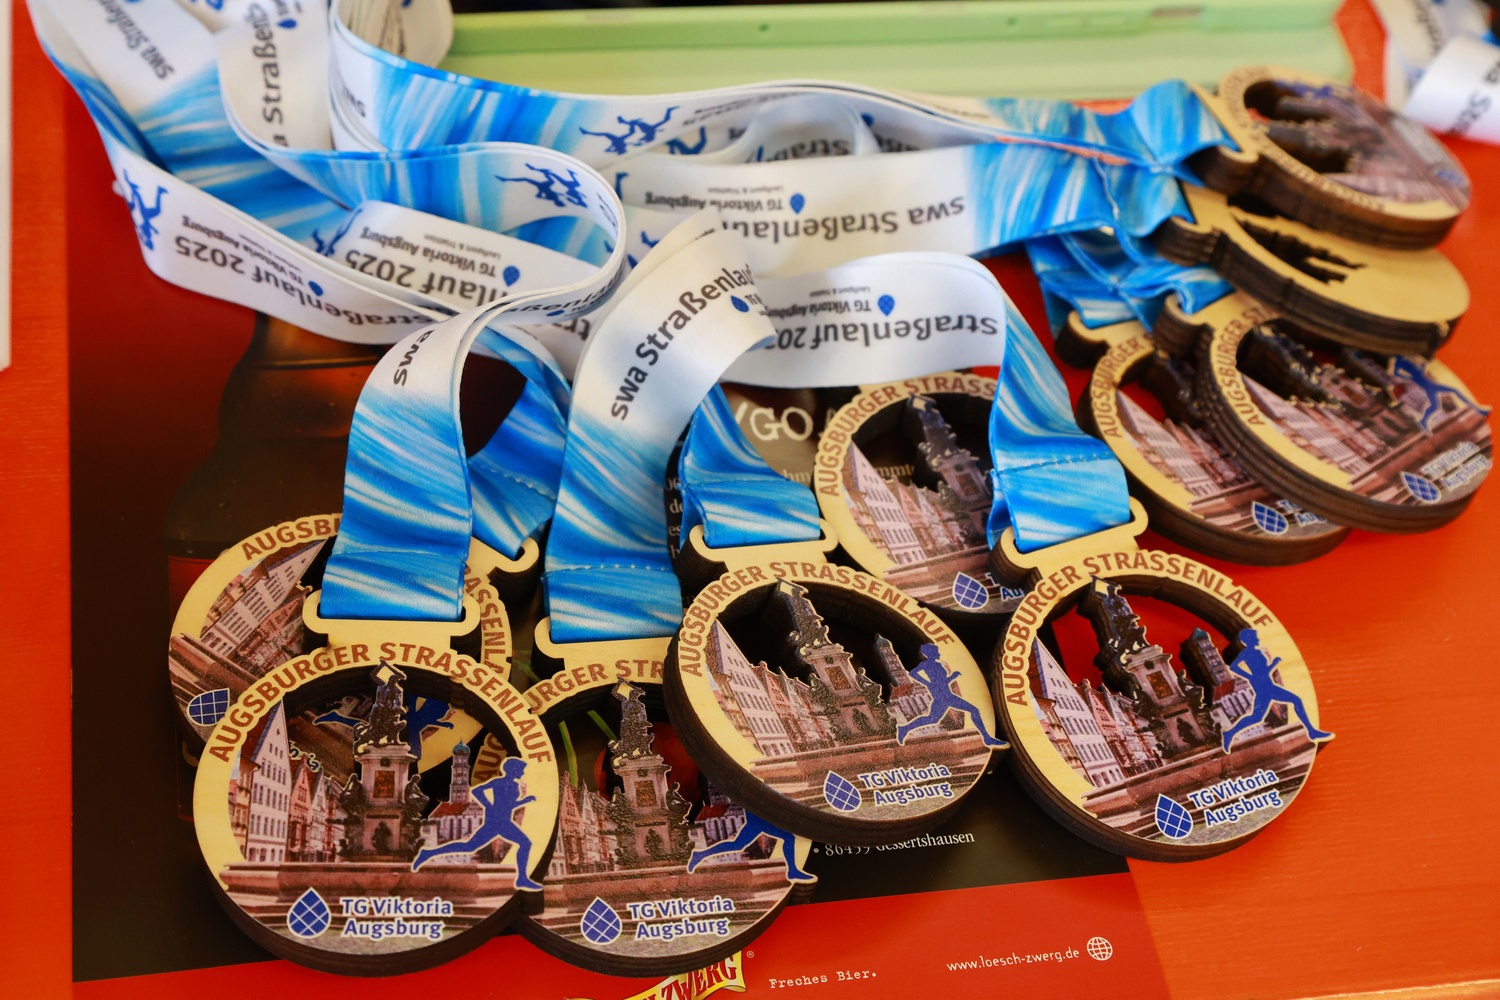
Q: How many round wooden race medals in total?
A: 10